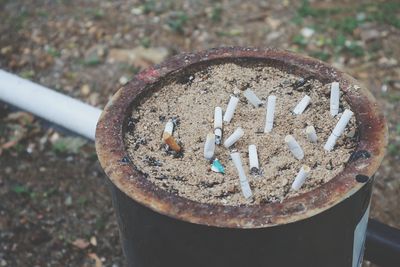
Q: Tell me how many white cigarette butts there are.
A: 14